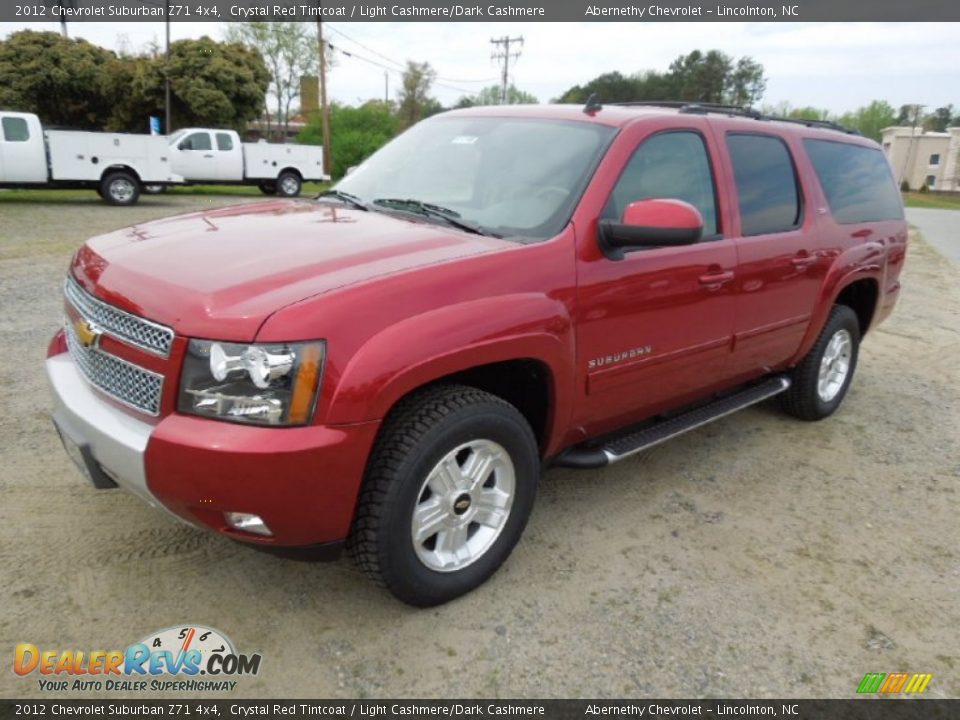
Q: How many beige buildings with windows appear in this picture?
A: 1